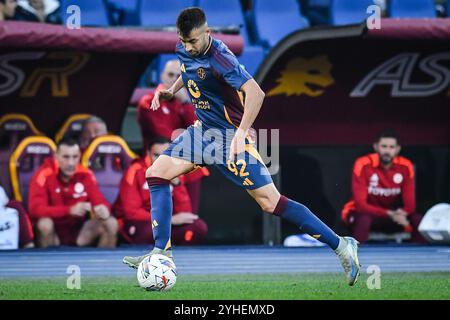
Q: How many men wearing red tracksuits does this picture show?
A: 4